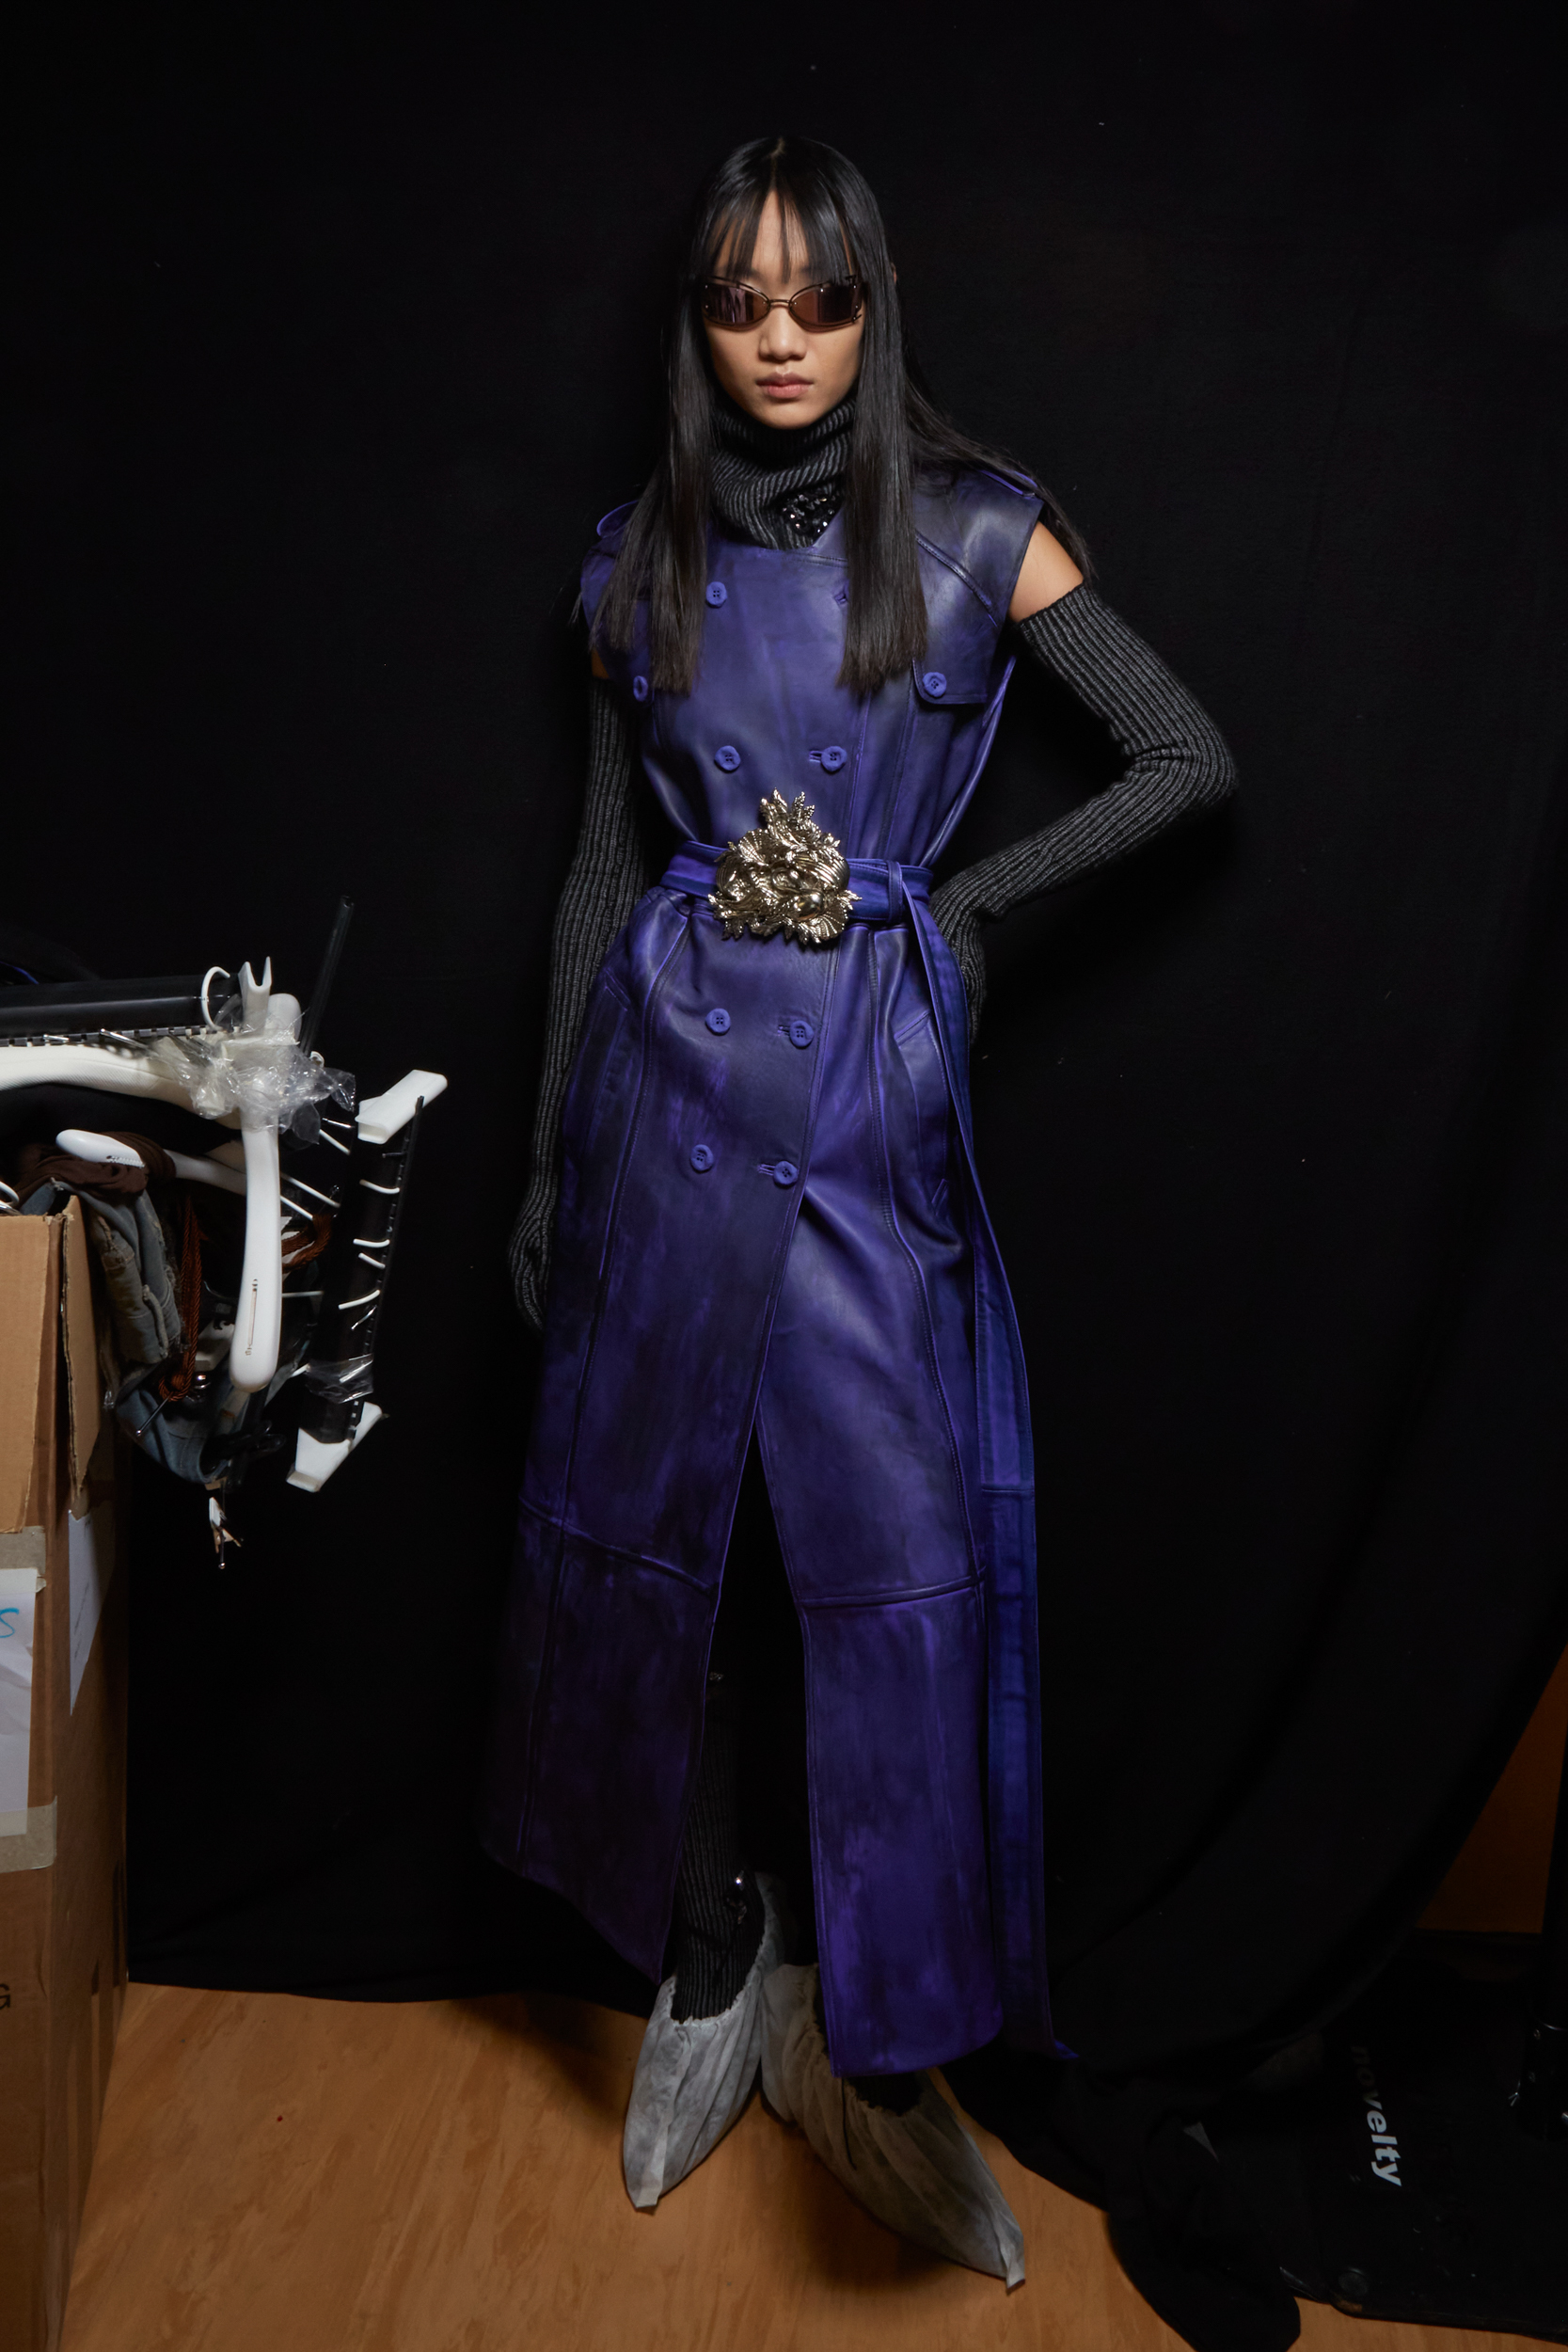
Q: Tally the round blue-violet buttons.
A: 9